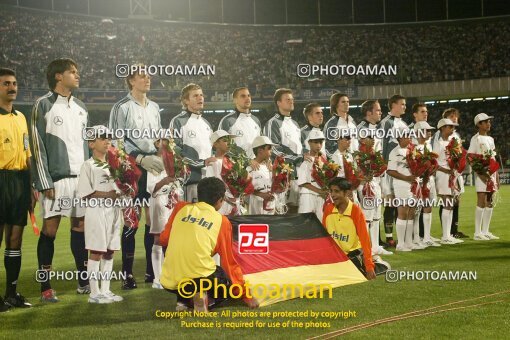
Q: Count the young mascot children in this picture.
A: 11